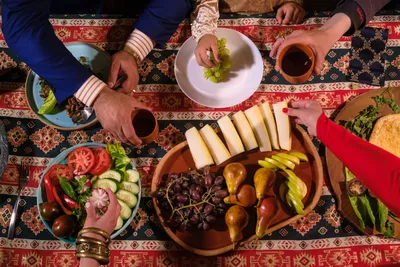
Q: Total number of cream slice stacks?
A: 7